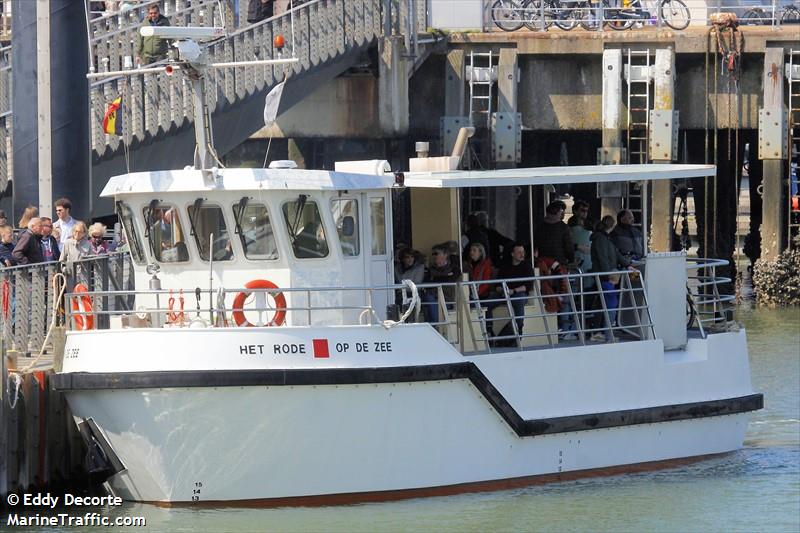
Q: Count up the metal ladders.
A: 3